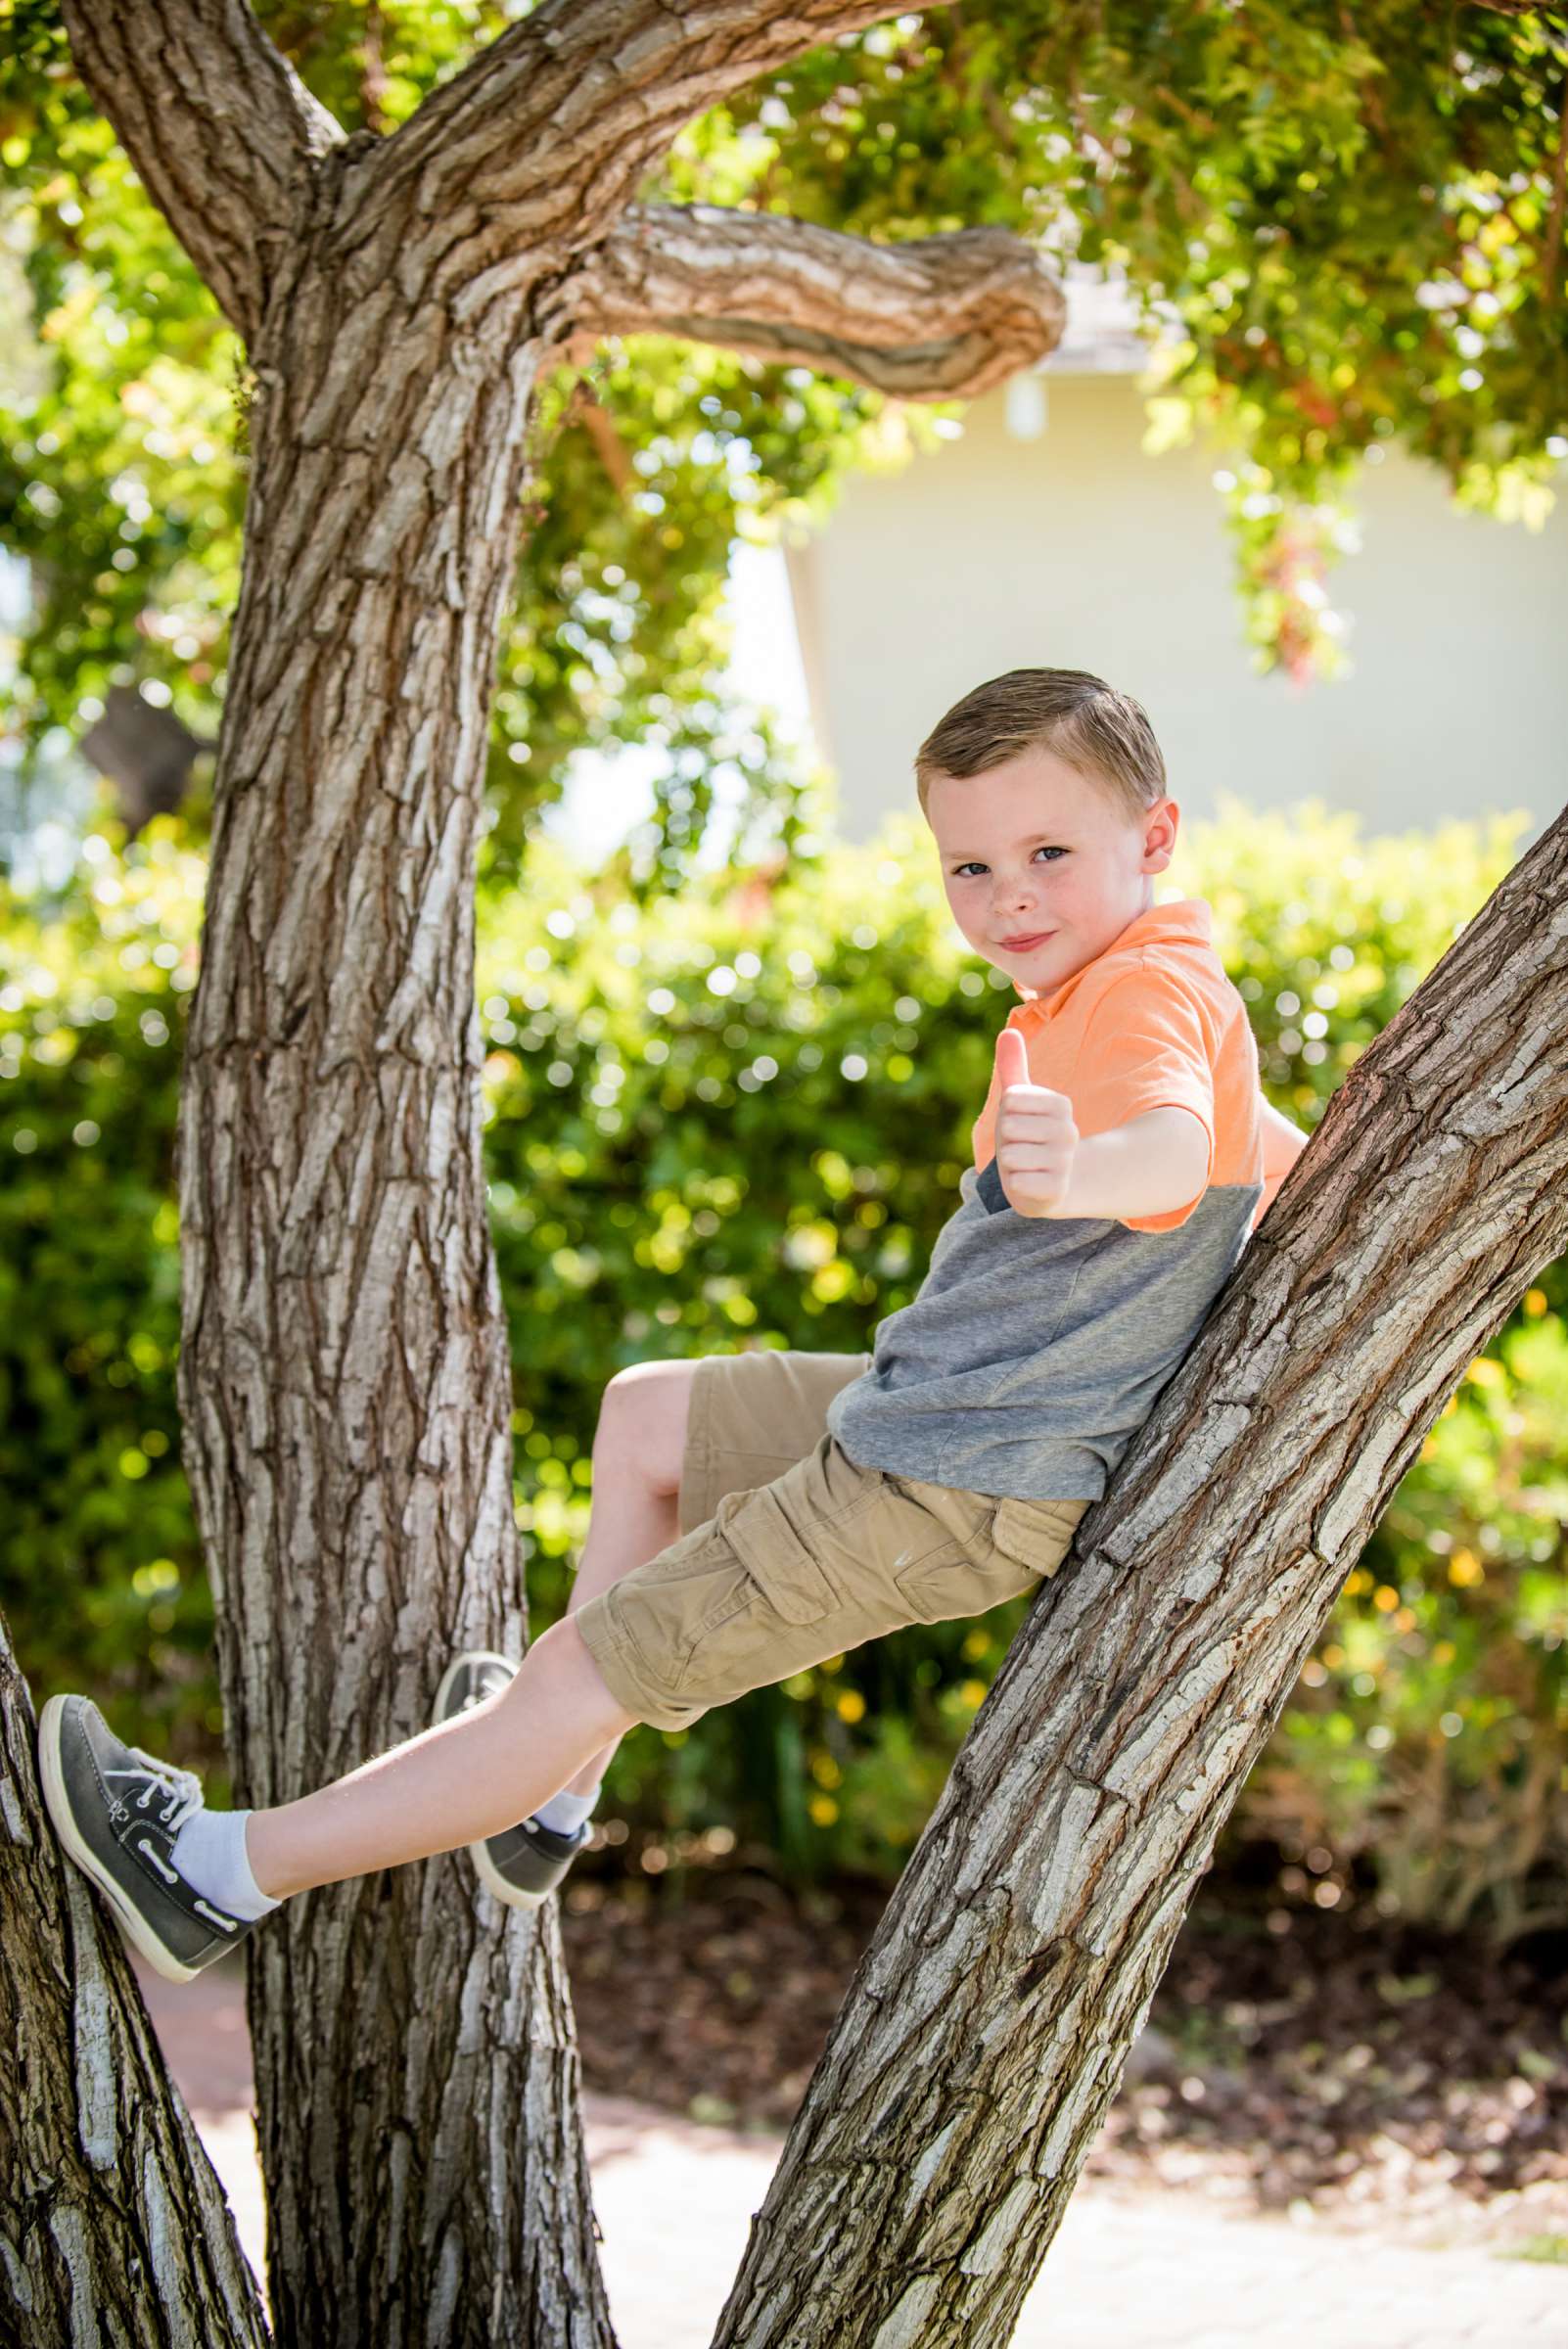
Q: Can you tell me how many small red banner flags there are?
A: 0